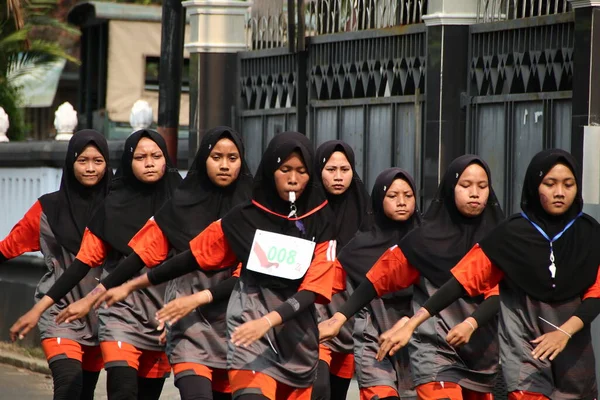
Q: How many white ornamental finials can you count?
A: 3